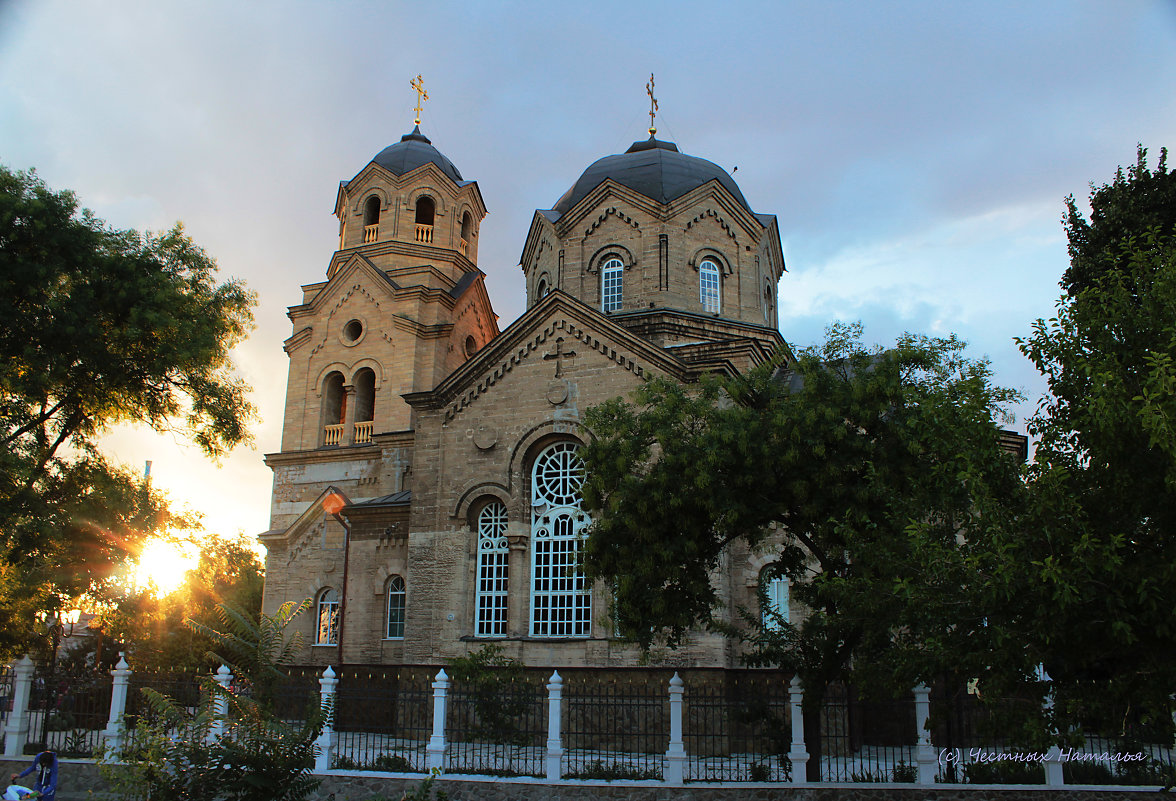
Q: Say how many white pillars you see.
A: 10